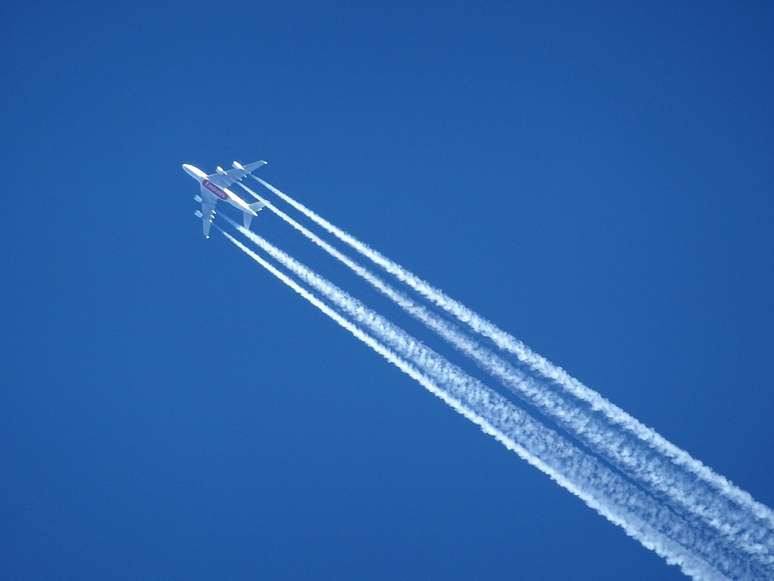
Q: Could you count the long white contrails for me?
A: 4